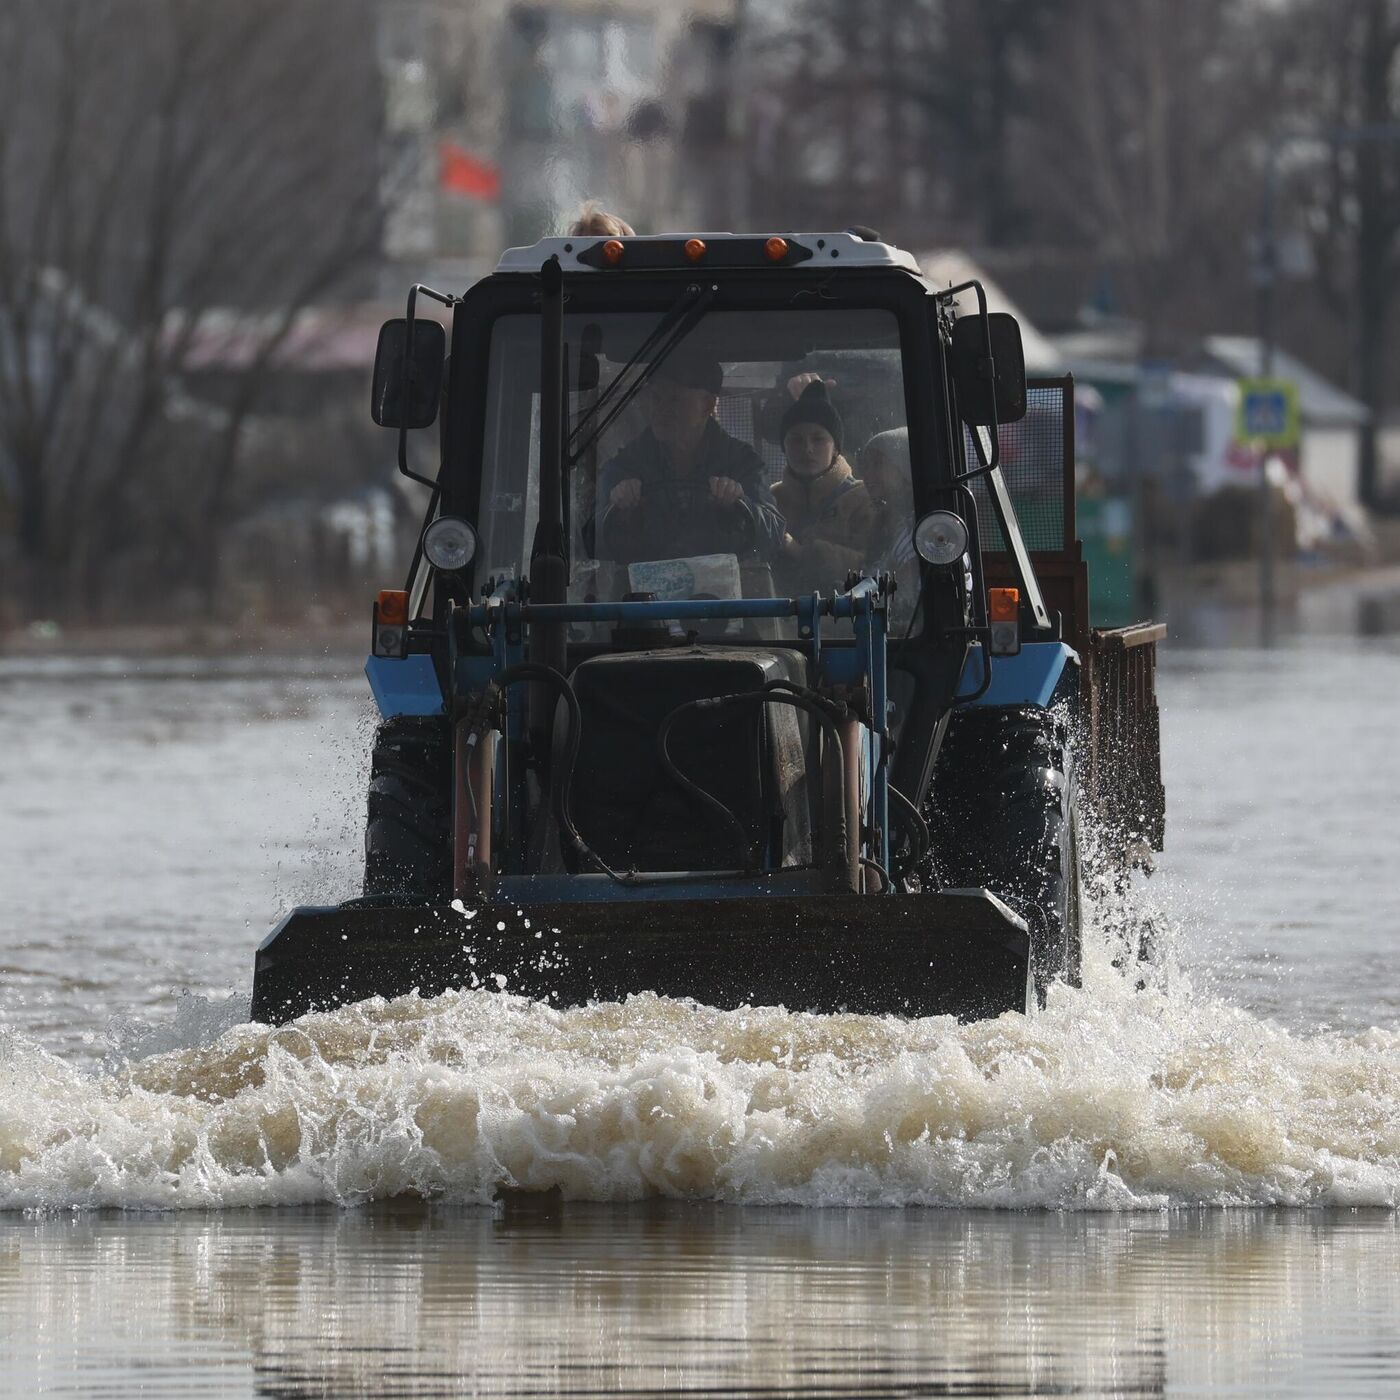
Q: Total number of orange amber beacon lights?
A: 3